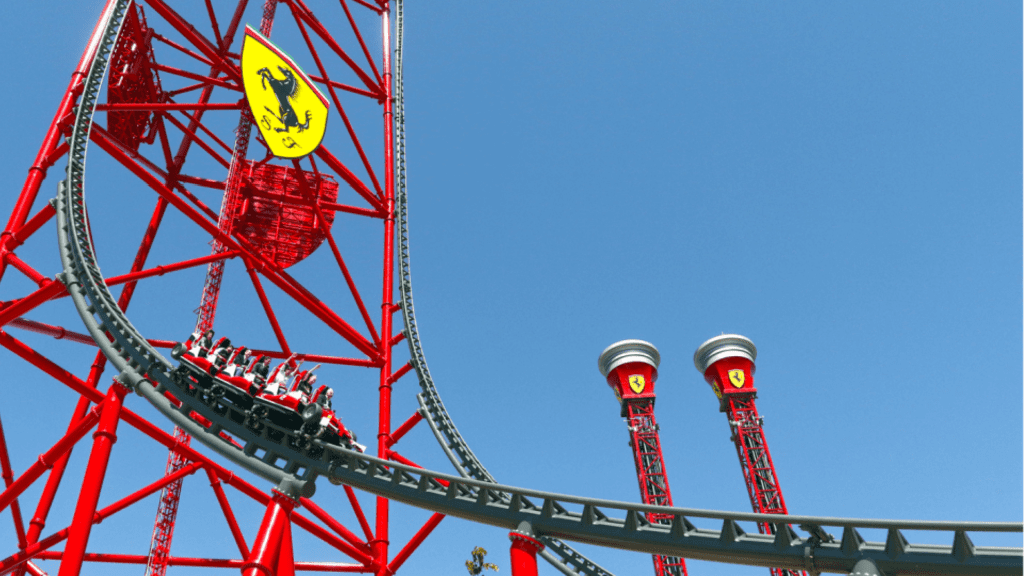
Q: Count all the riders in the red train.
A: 7